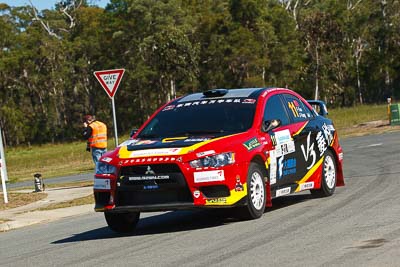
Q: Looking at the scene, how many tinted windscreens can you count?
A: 1